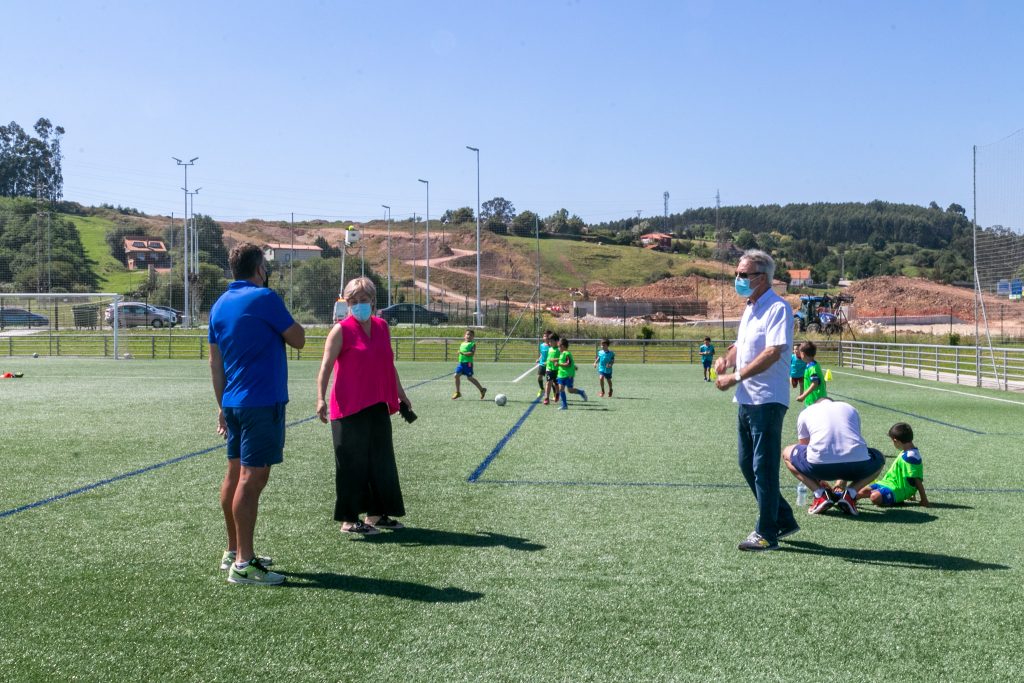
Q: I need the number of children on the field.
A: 9